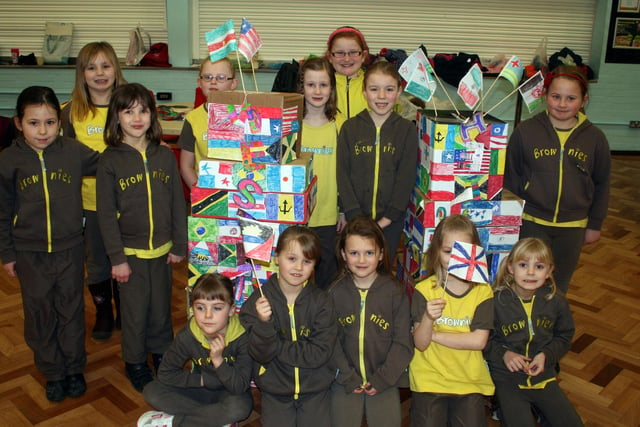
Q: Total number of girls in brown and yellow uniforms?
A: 13